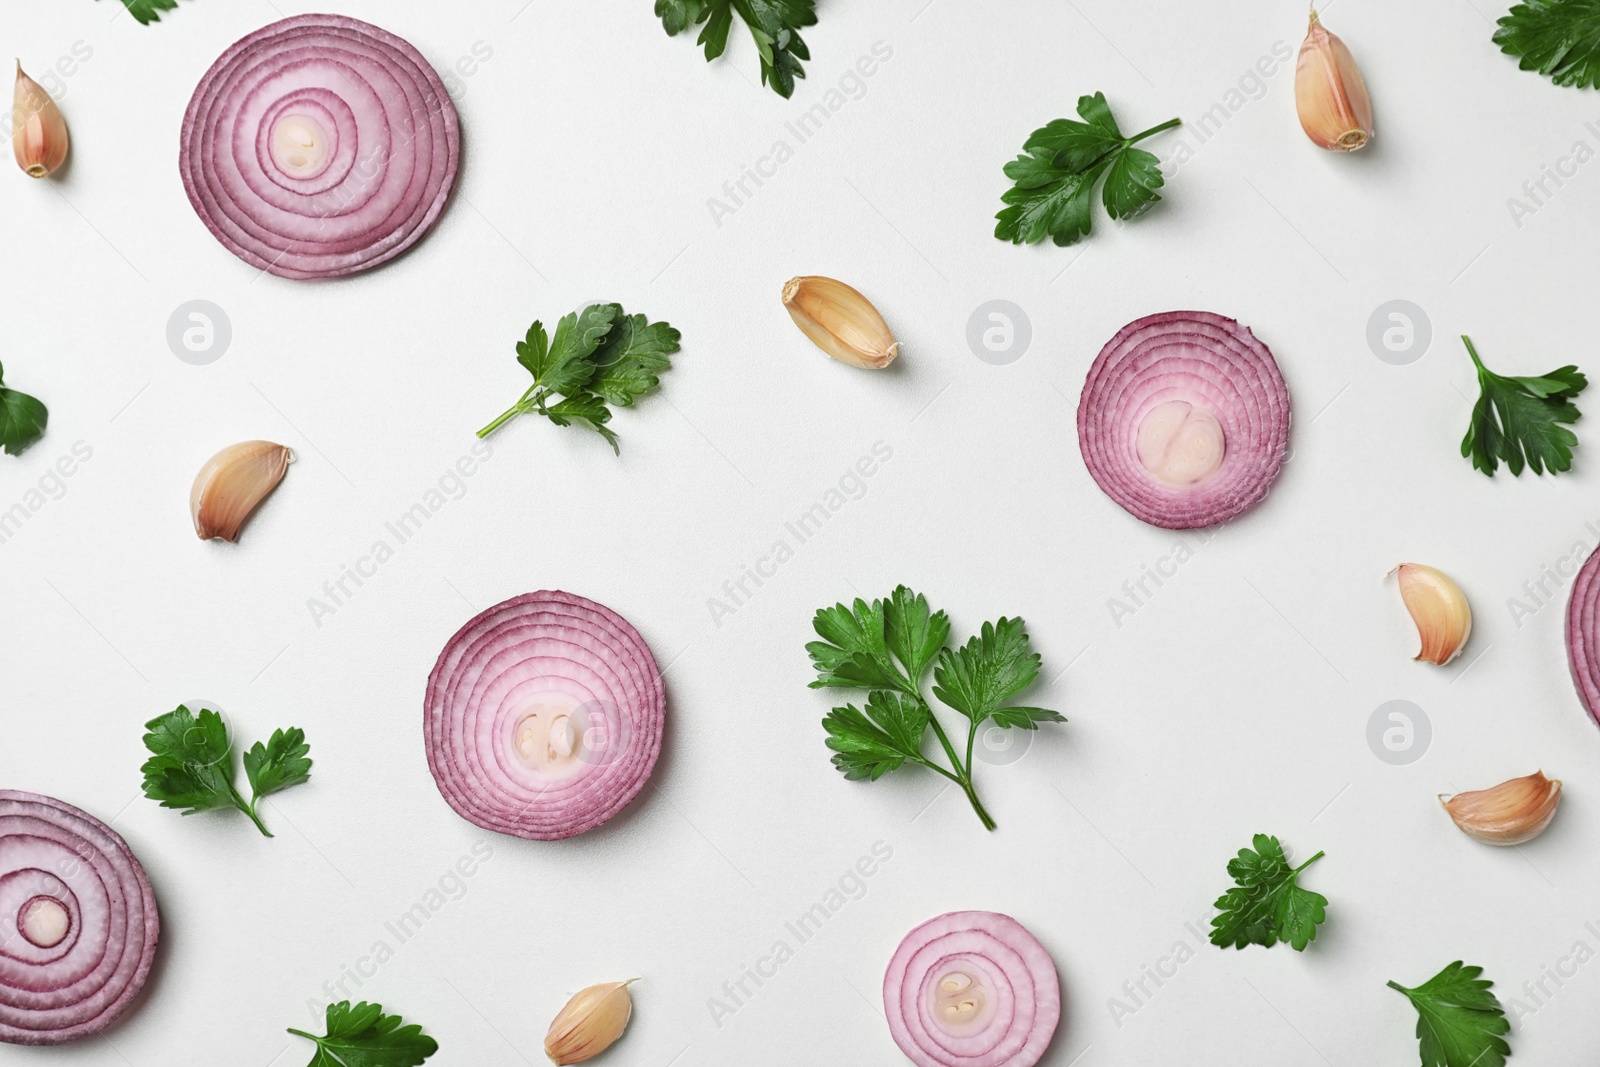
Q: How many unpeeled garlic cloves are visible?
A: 7